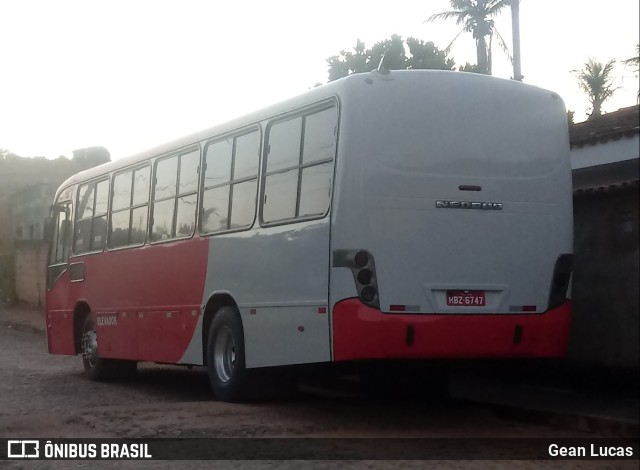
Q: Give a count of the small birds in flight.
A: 0